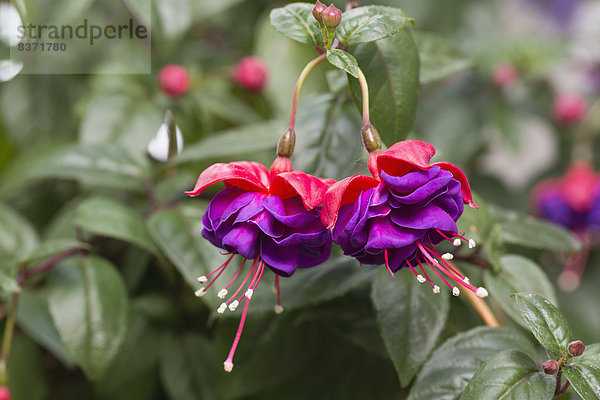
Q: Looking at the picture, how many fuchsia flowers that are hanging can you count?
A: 2